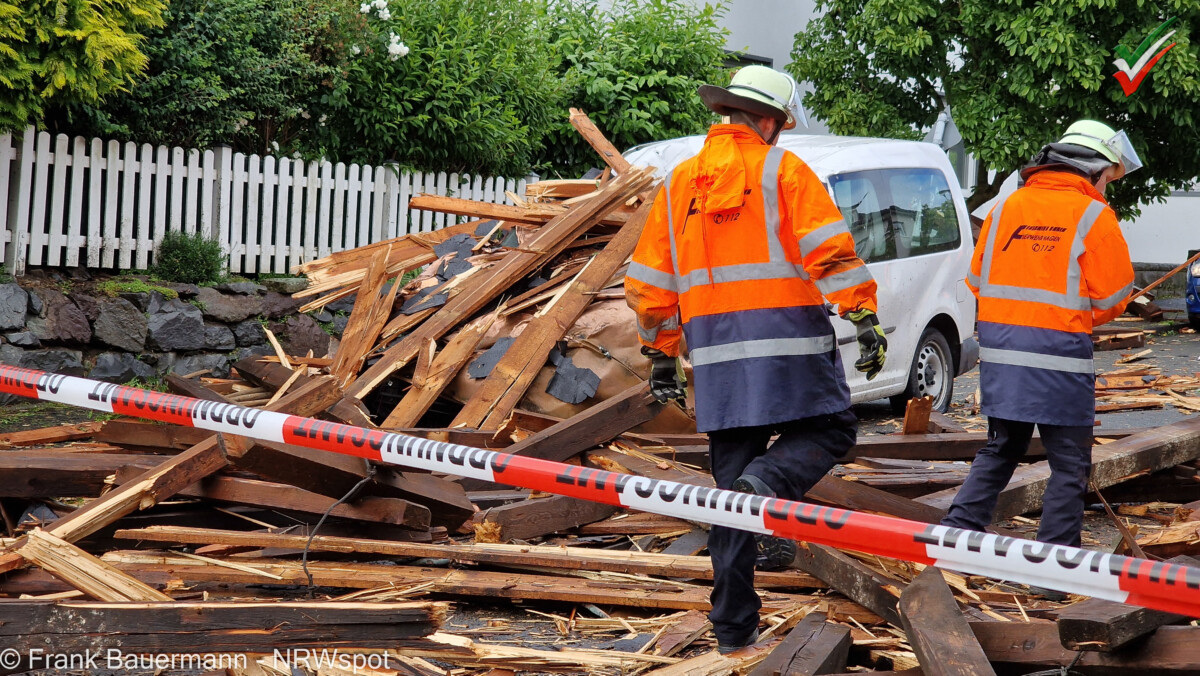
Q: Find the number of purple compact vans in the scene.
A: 0